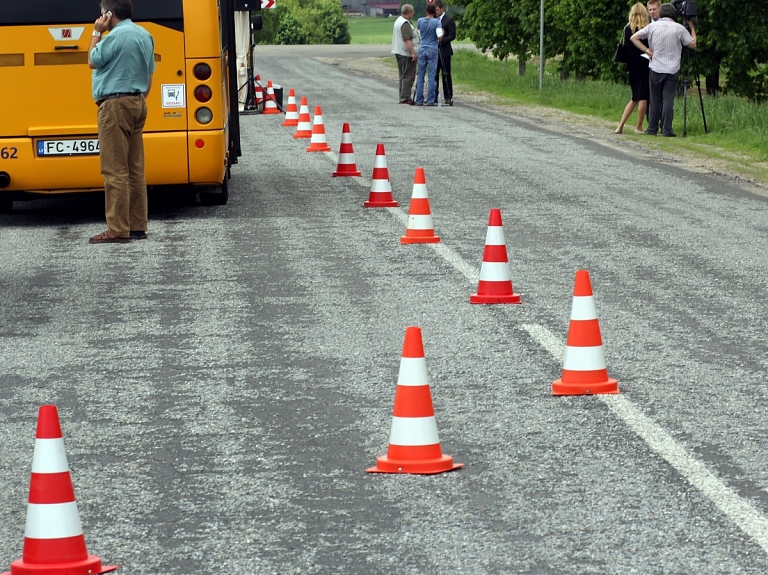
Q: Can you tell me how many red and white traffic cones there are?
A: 12